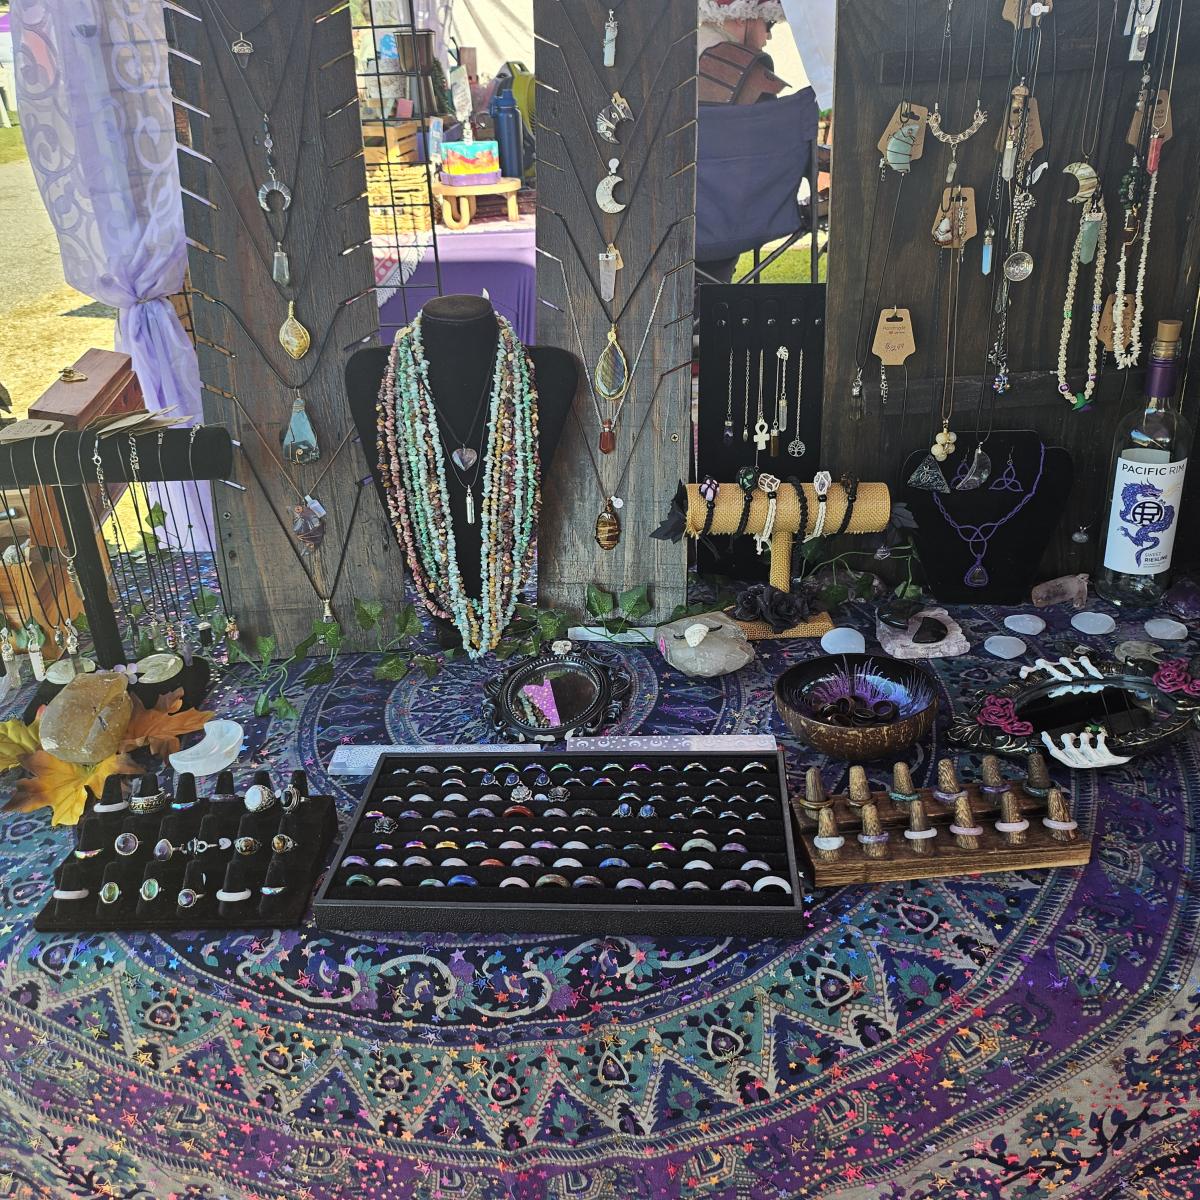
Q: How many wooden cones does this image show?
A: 12